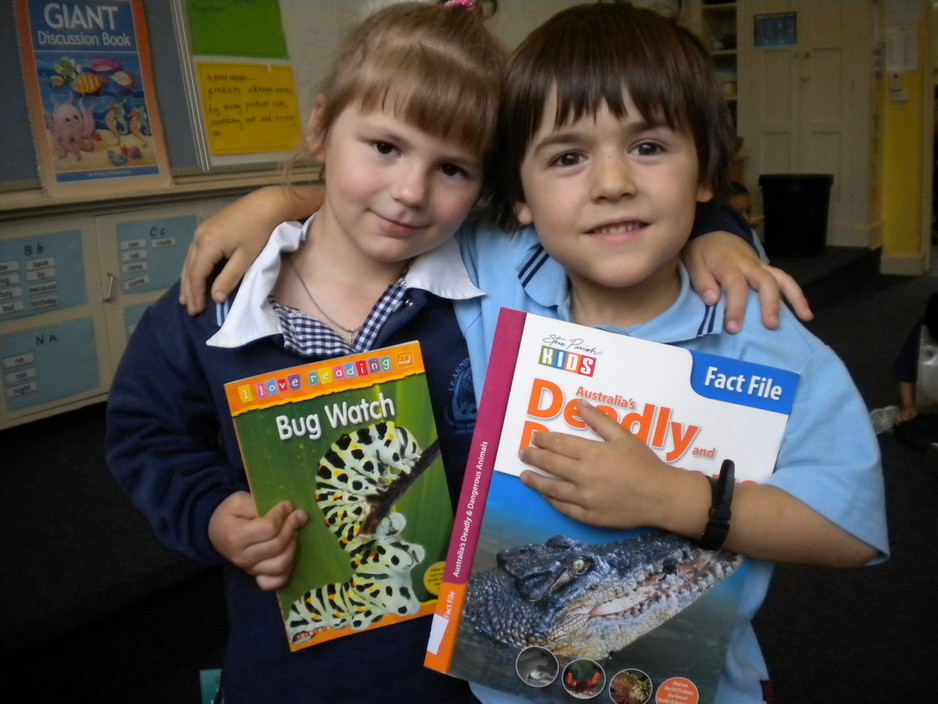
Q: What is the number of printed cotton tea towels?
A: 0